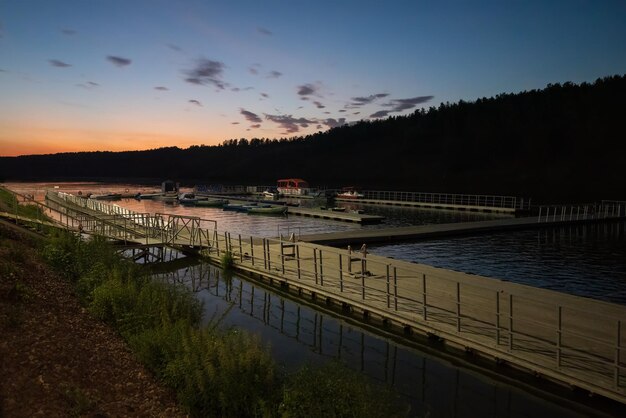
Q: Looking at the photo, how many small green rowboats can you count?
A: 2